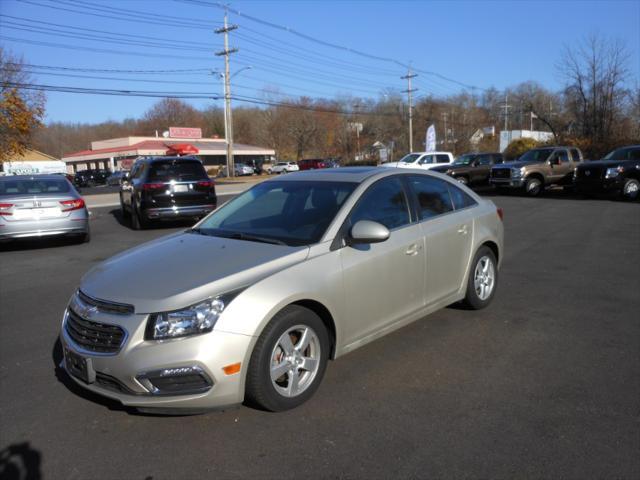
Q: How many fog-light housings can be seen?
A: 1